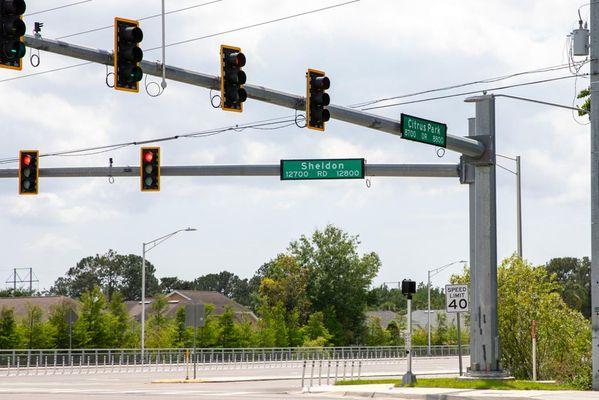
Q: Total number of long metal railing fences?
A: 1